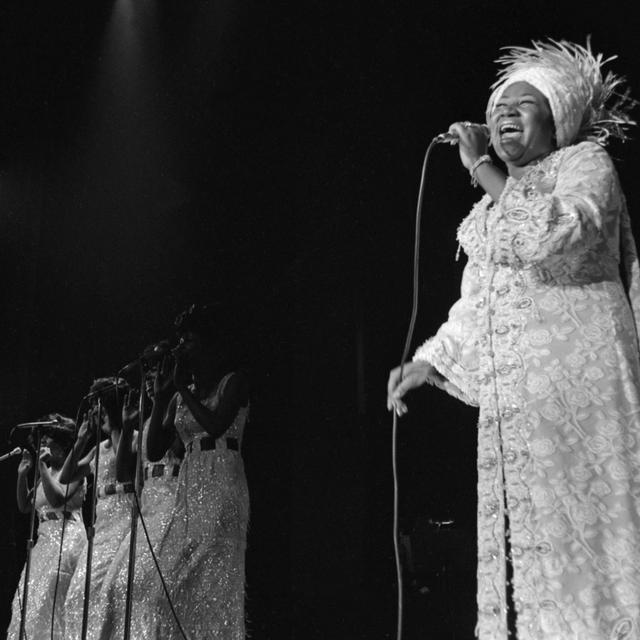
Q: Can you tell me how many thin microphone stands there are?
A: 3